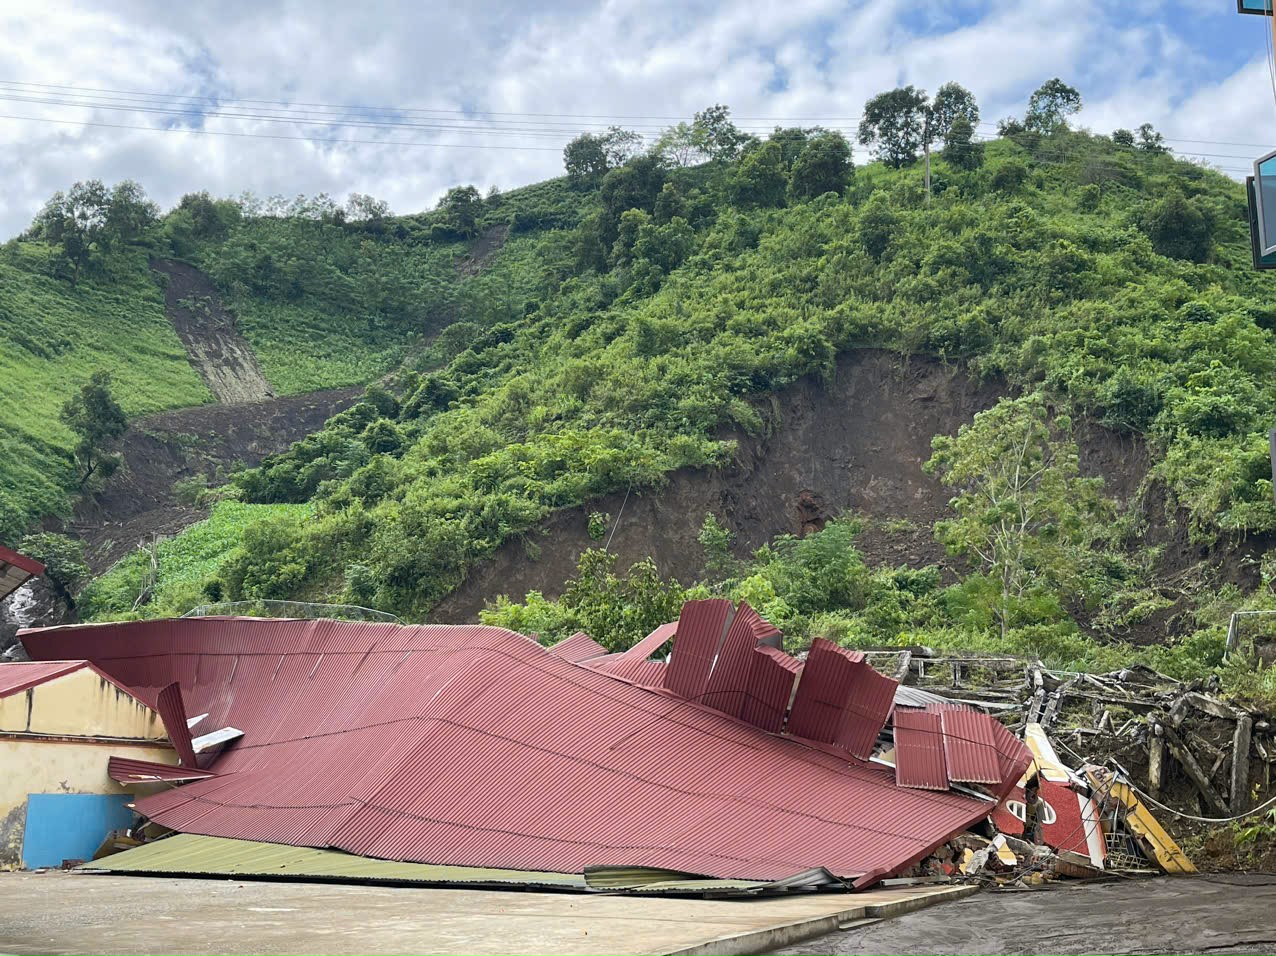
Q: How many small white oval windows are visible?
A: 2